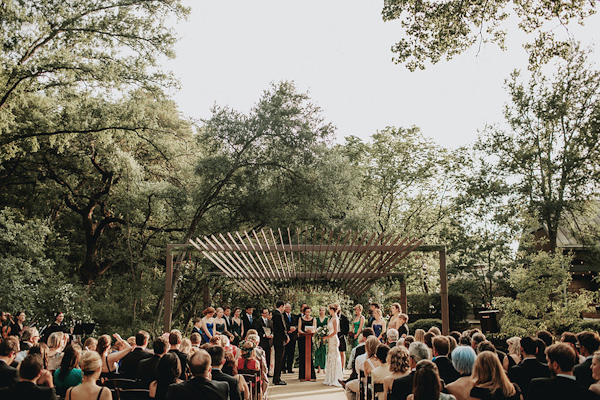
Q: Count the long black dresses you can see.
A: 1